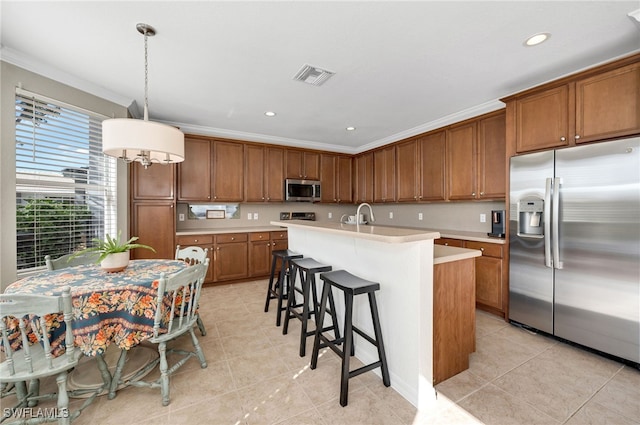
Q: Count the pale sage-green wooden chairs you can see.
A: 4